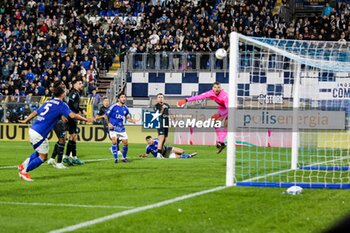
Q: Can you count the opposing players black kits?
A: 4